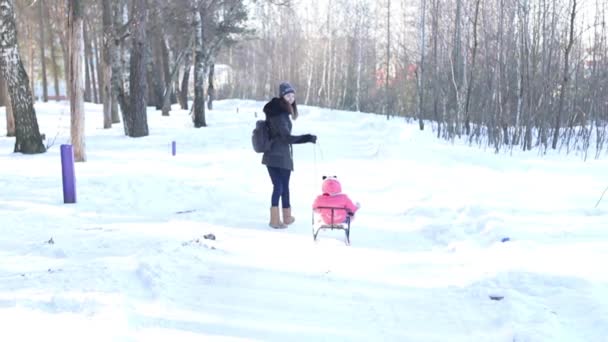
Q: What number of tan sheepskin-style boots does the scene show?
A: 2